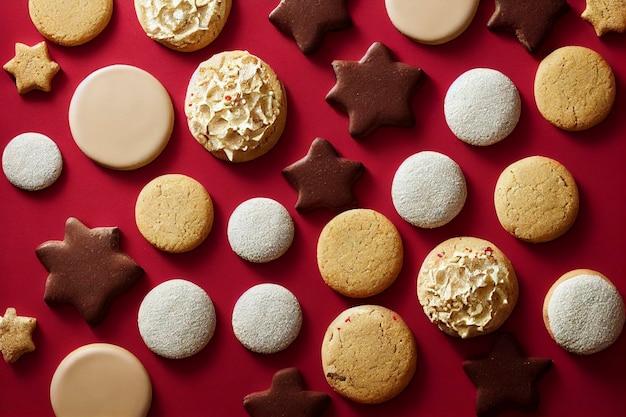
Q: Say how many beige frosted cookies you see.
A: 3